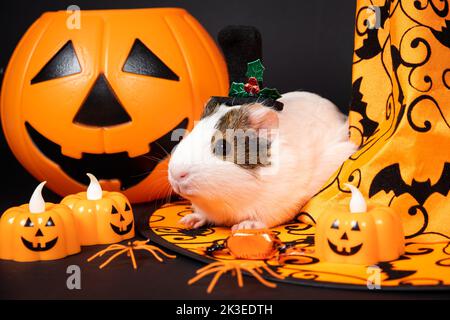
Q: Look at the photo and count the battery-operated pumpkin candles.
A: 3